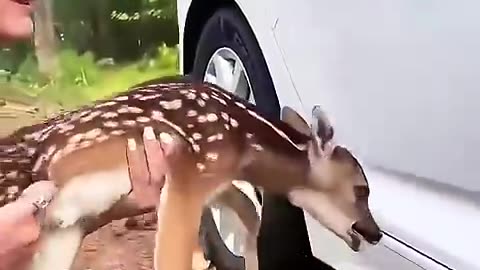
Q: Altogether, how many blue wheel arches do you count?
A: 0